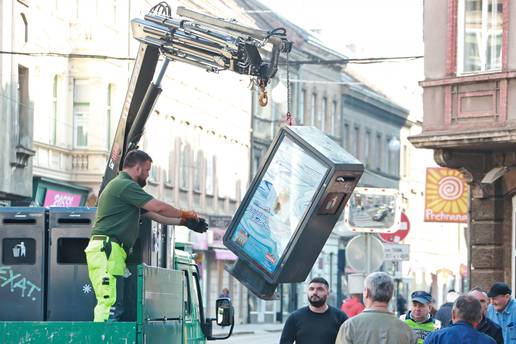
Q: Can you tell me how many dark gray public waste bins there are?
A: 3